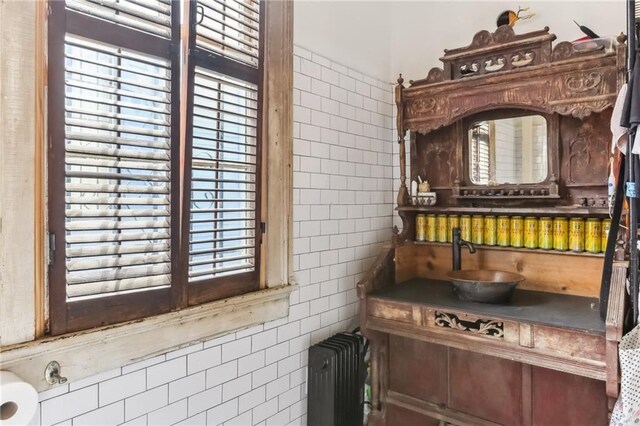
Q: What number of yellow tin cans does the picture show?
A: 15